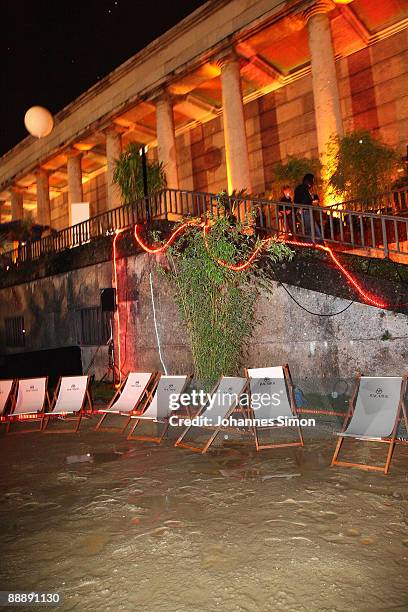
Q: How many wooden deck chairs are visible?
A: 8